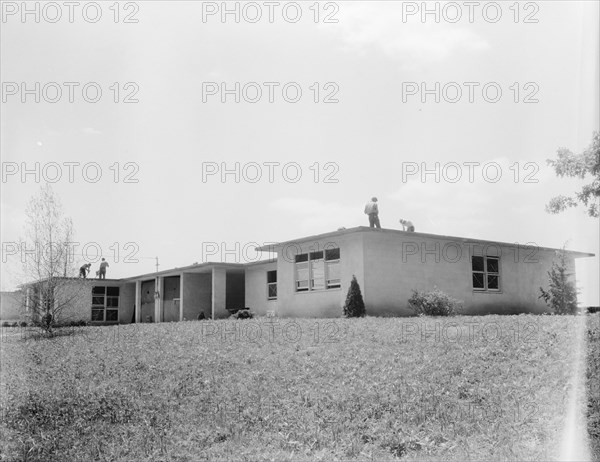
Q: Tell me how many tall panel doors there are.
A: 2